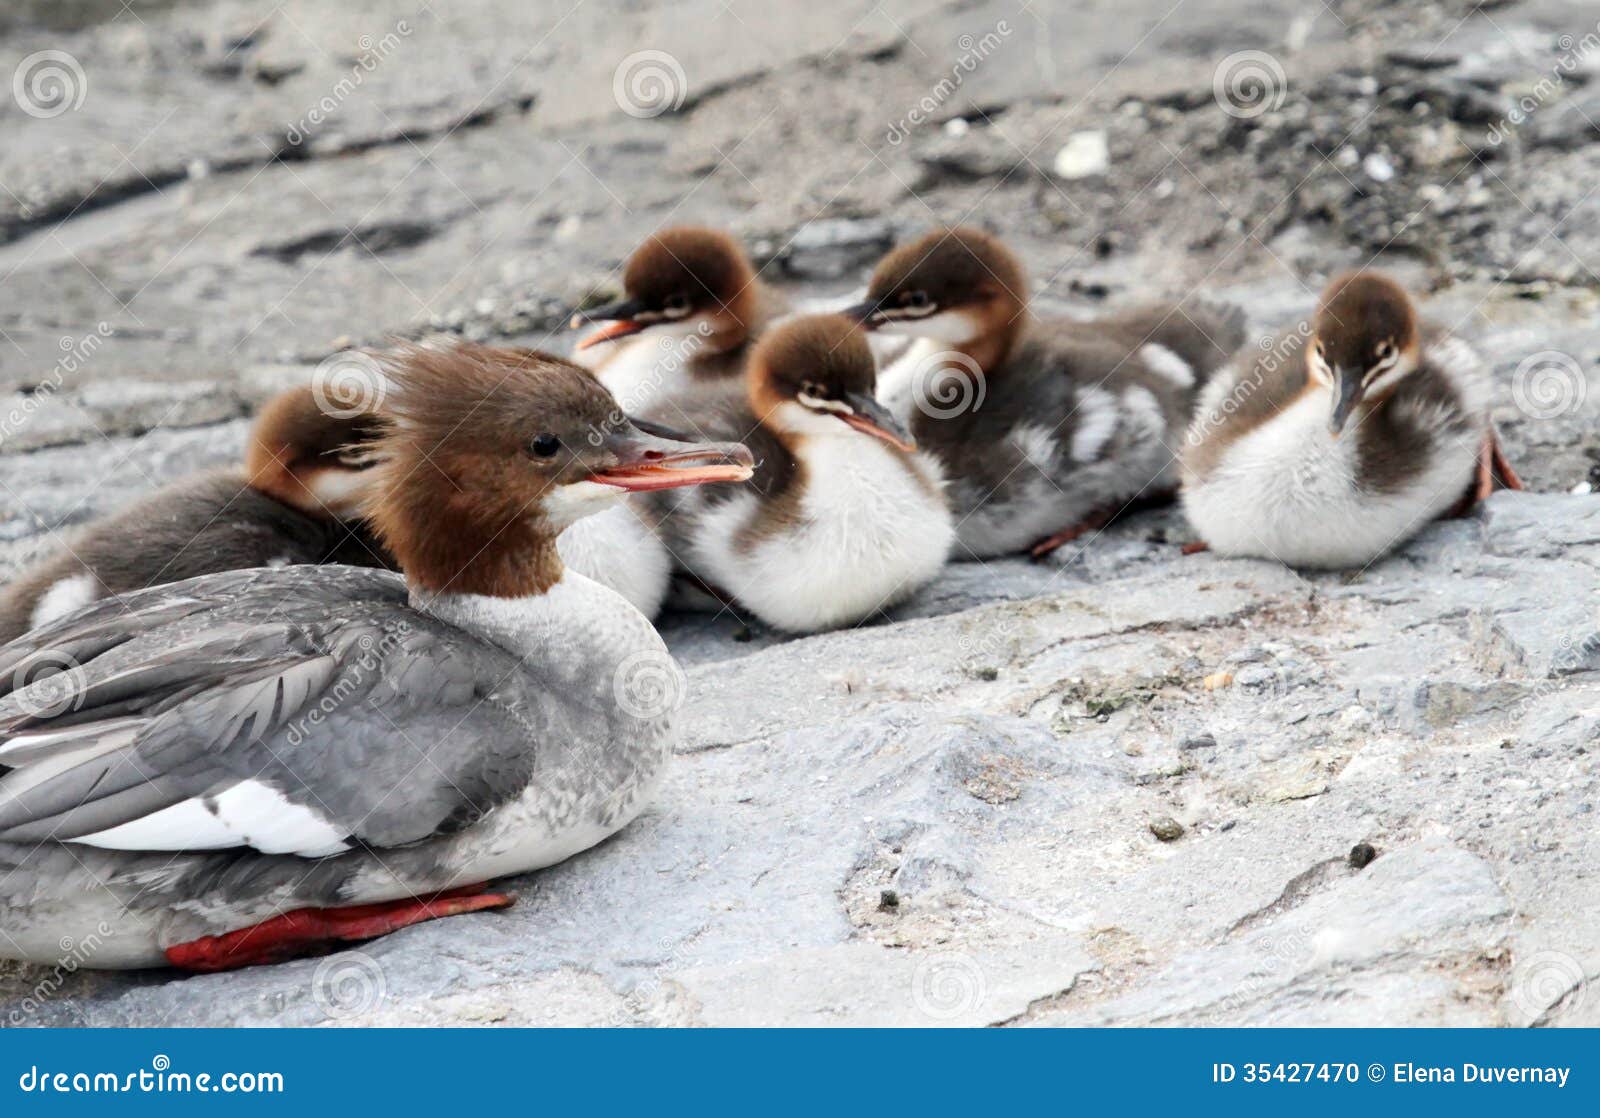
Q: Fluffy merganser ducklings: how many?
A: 5